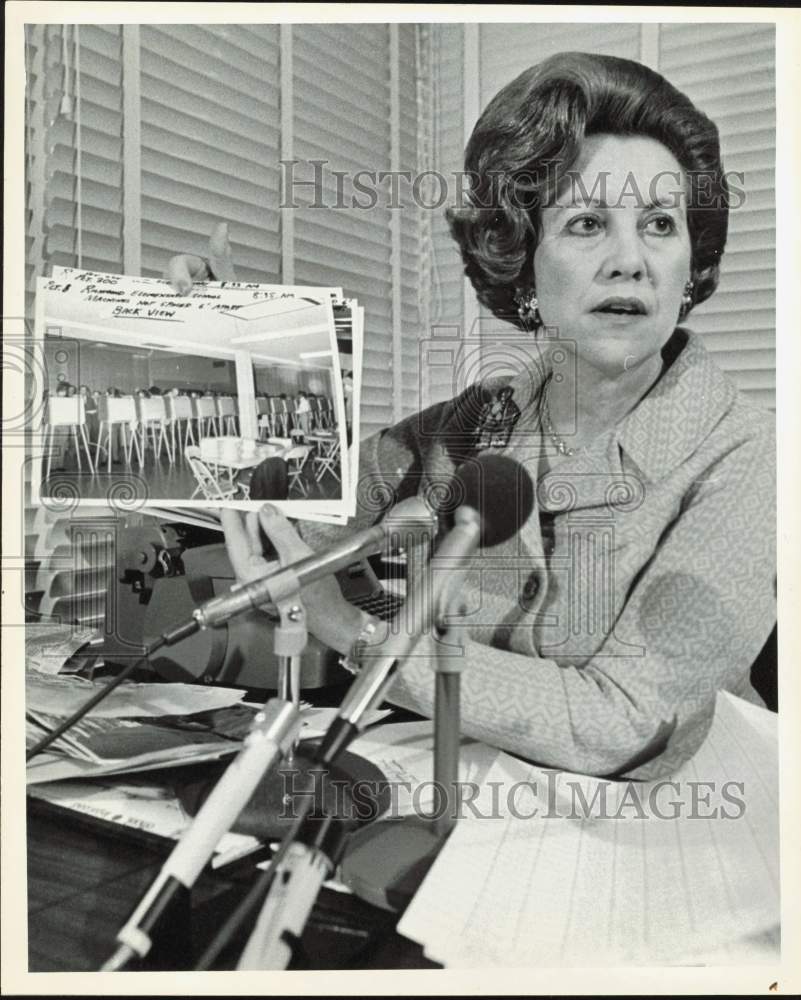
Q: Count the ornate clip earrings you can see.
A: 2